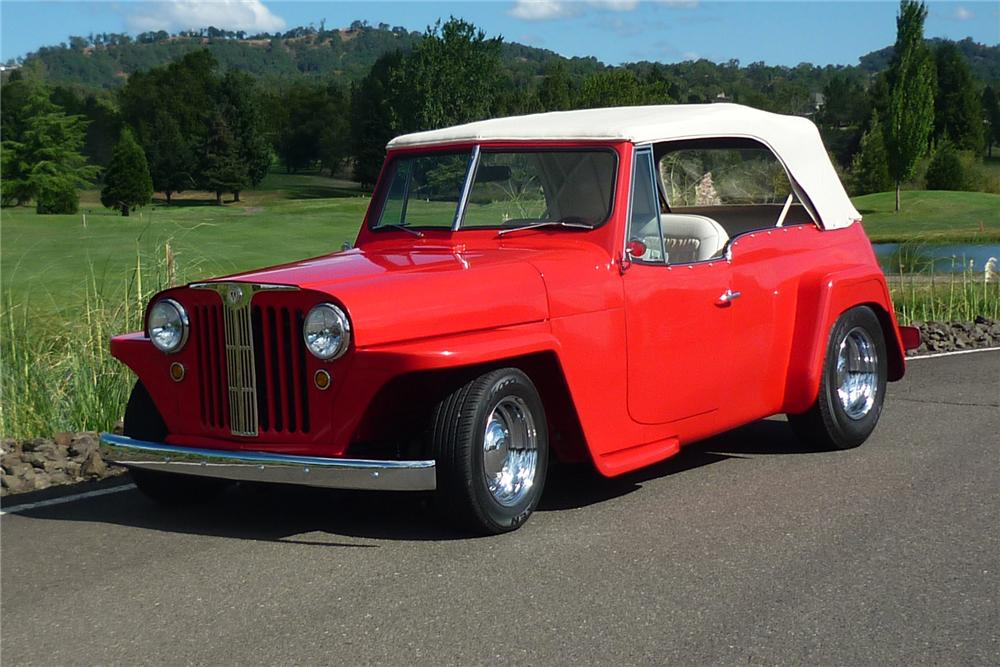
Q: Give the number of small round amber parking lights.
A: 2